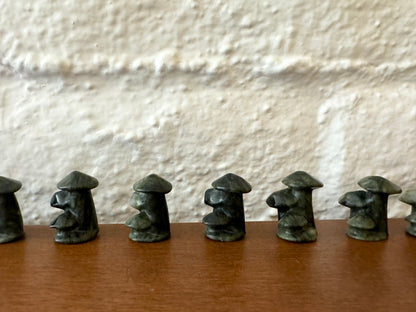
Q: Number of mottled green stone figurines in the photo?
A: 7